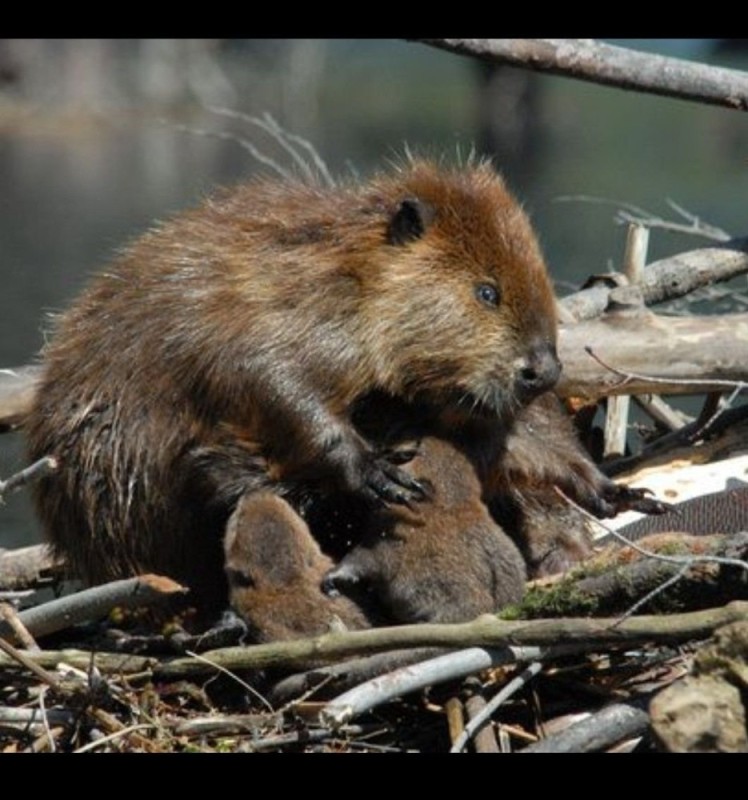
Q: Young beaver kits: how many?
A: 2